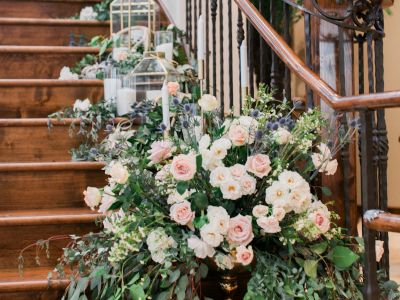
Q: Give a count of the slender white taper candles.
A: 3